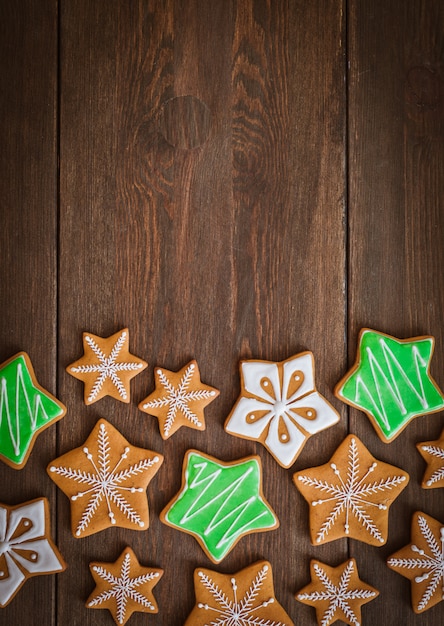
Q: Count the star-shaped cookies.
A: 14